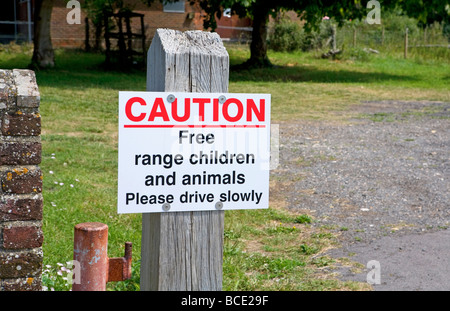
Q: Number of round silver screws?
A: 4